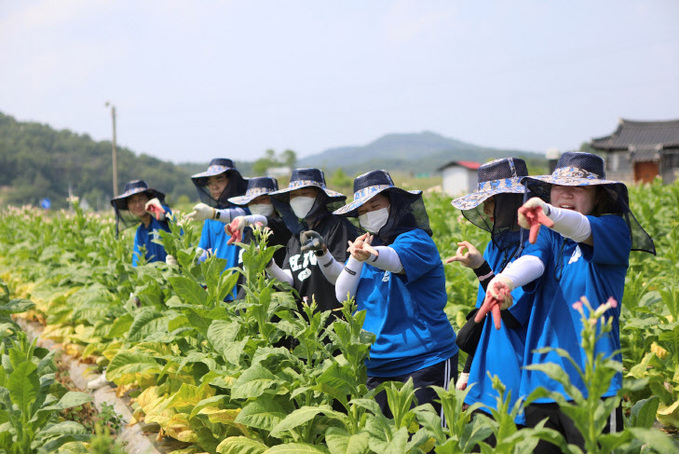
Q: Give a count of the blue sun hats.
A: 7